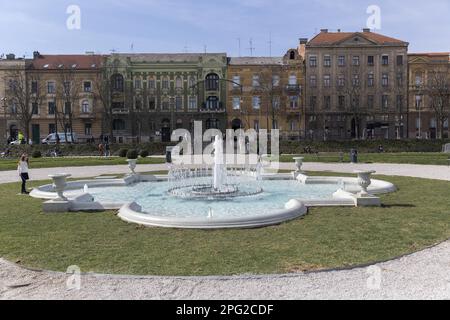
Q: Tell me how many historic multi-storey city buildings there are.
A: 6